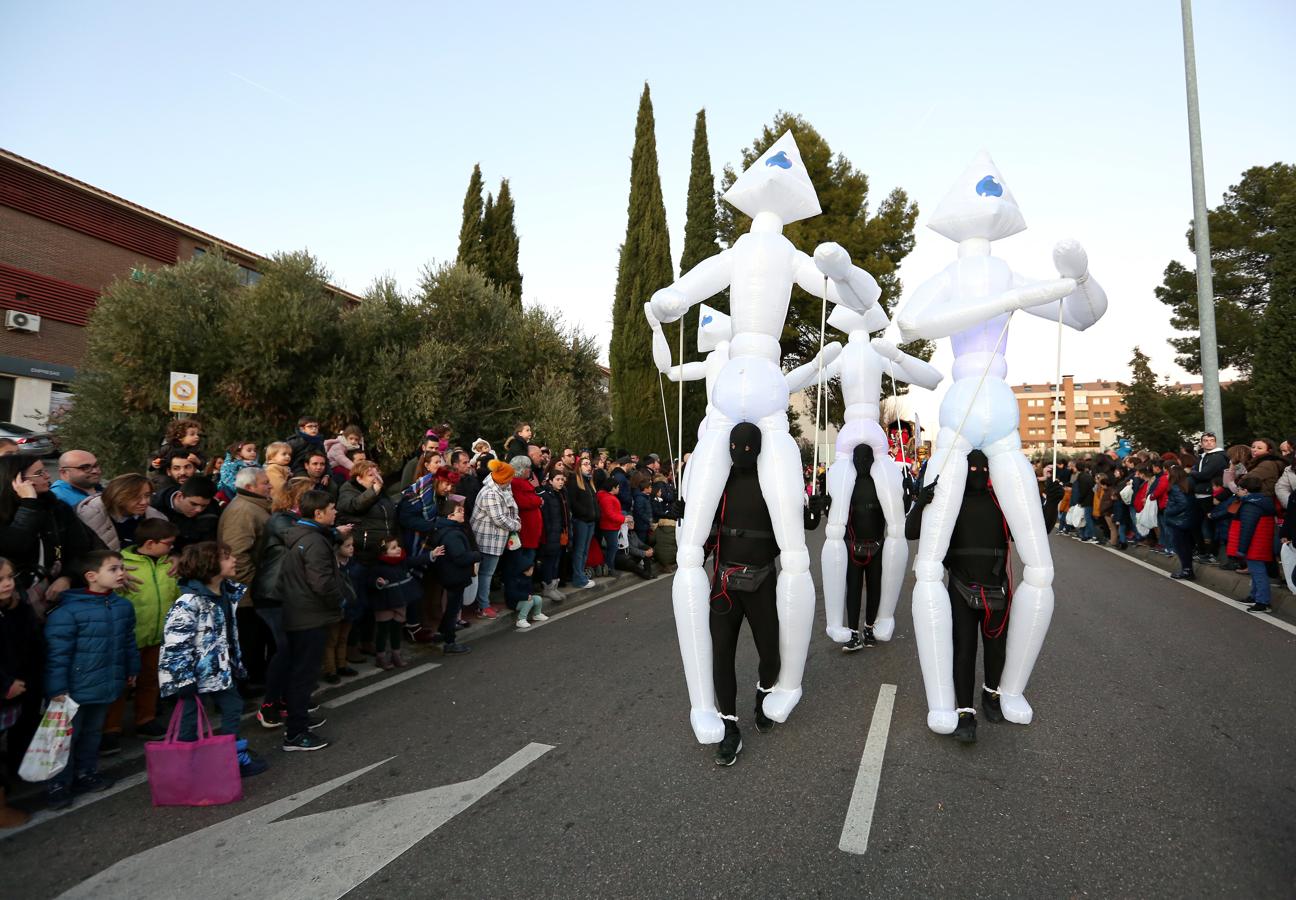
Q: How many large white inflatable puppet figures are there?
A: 4